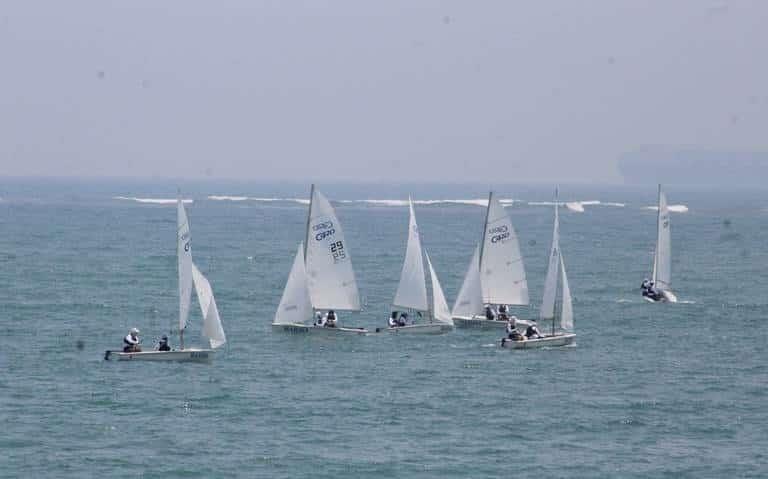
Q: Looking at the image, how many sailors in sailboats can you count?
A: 12